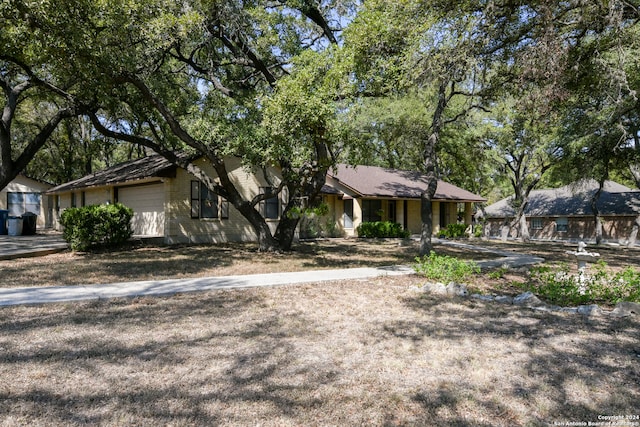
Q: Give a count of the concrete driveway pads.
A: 1